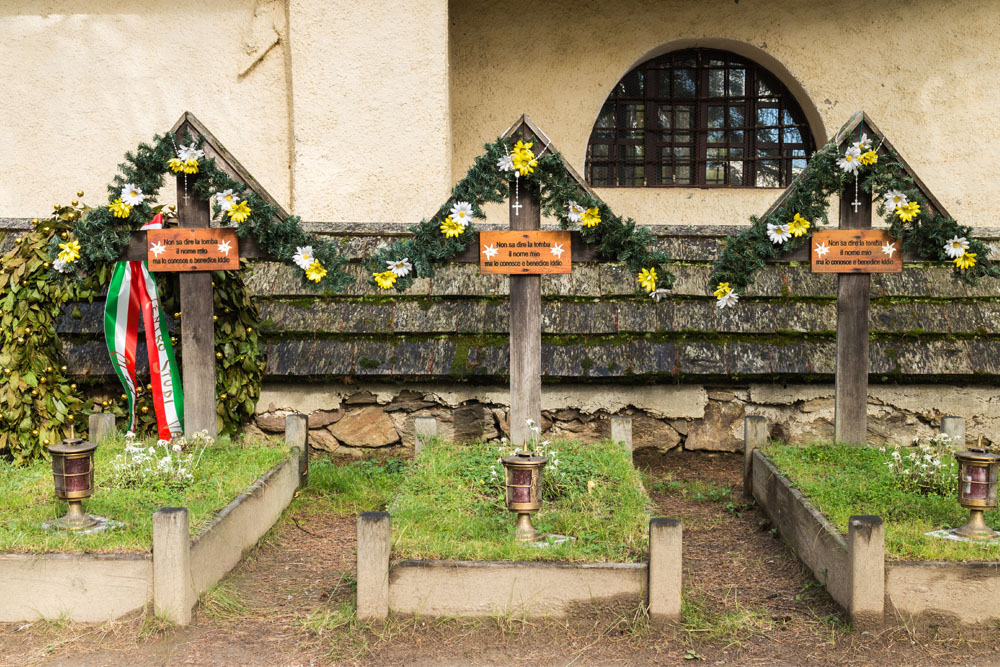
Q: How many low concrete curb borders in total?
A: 3